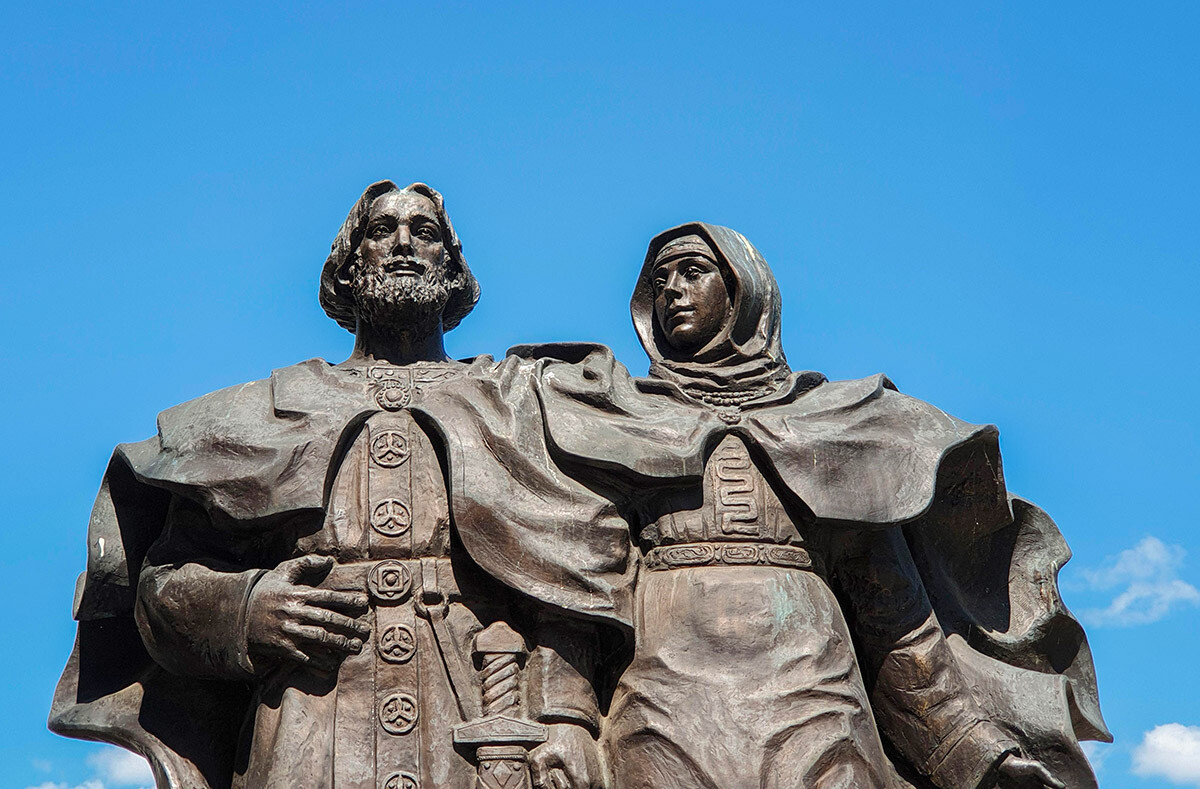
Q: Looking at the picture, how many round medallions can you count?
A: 7